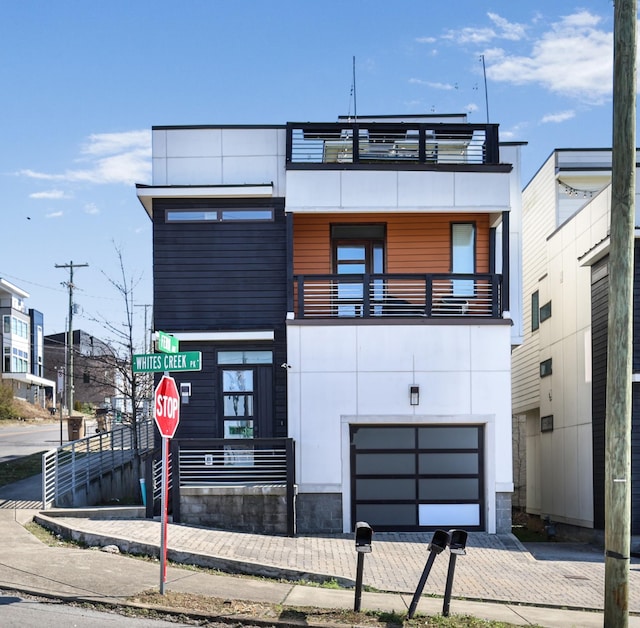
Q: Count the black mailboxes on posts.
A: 3